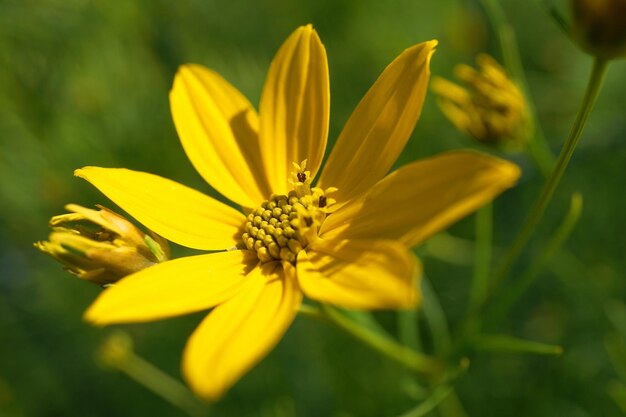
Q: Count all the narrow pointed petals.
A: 8